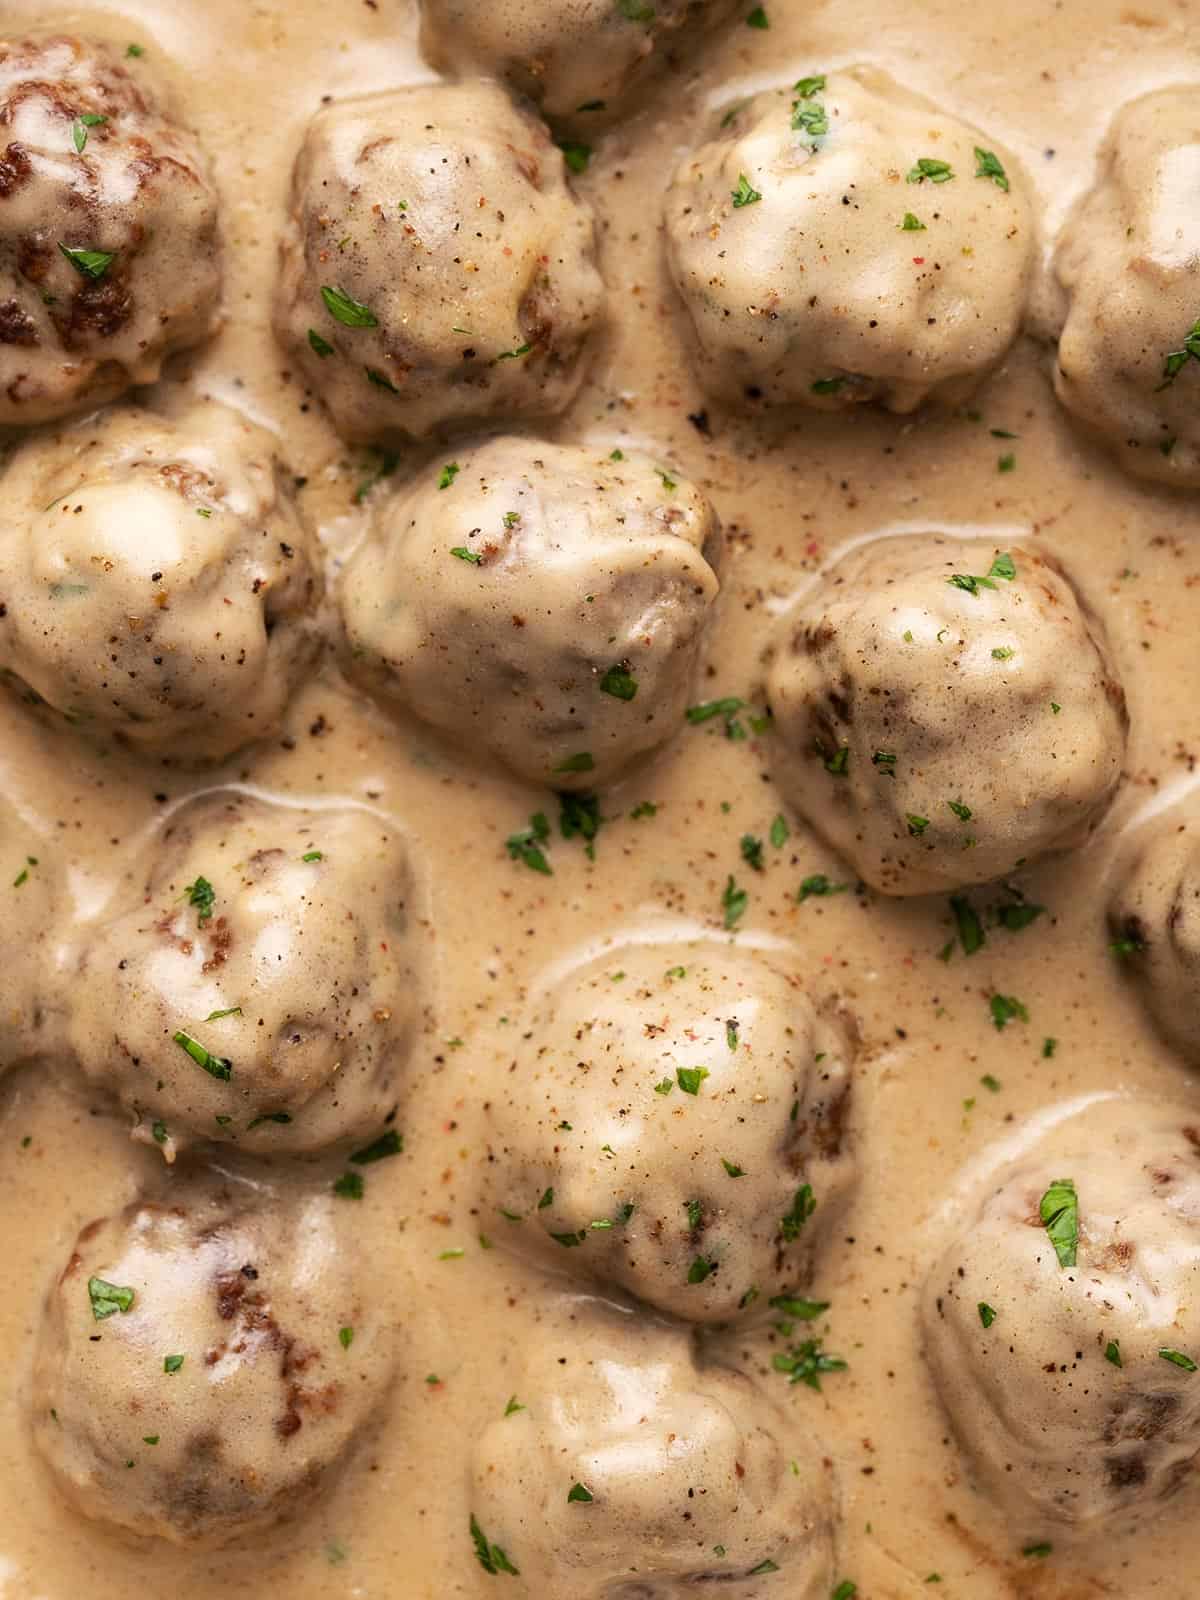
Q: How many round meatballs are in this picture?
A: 15